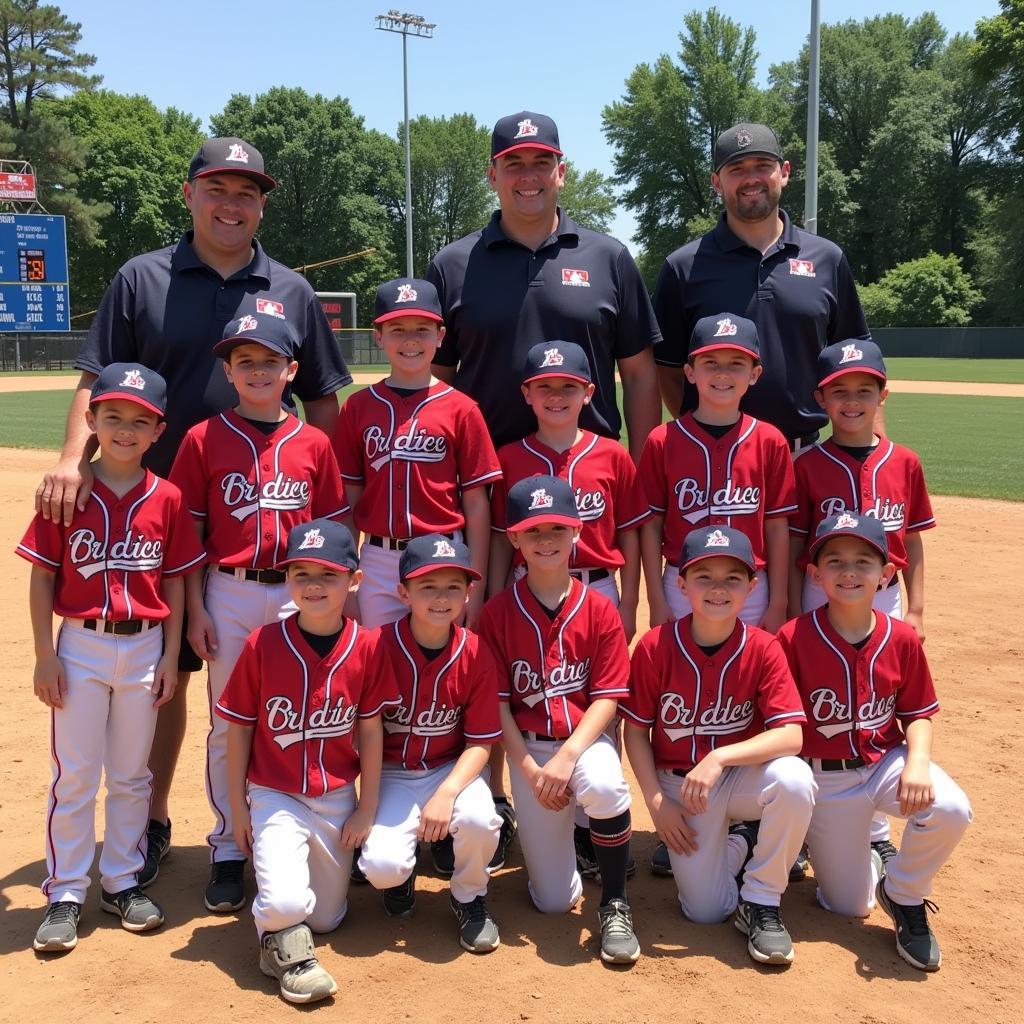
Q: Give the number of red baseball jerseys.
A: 11